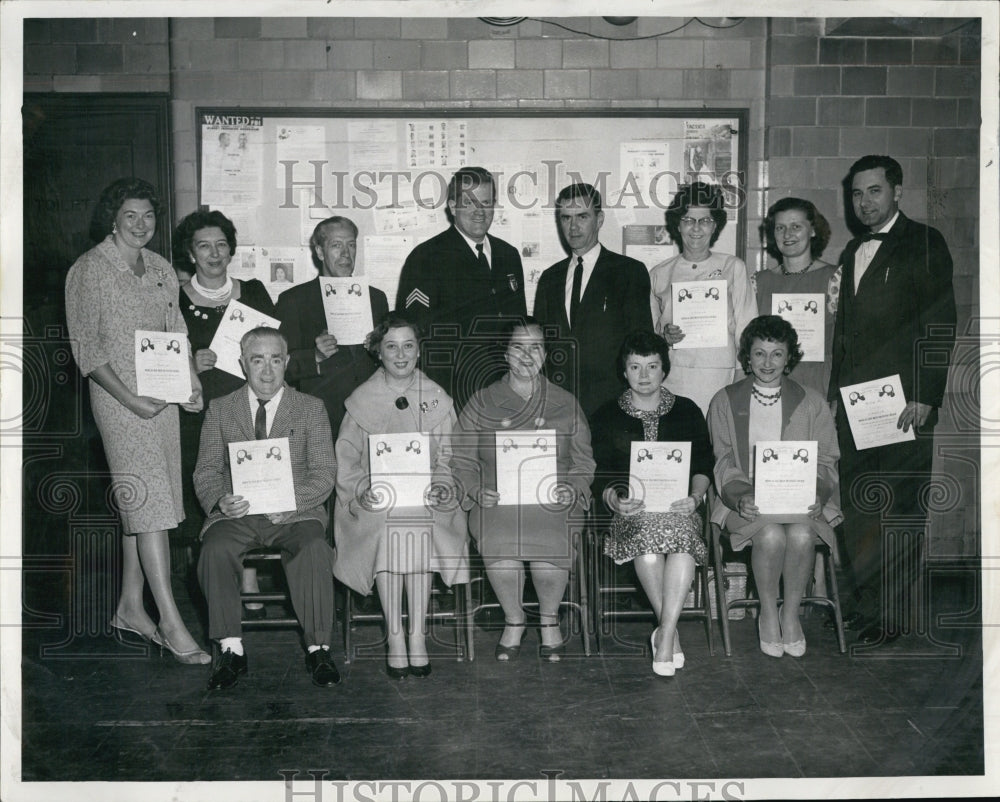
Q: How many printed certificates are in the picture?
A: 11